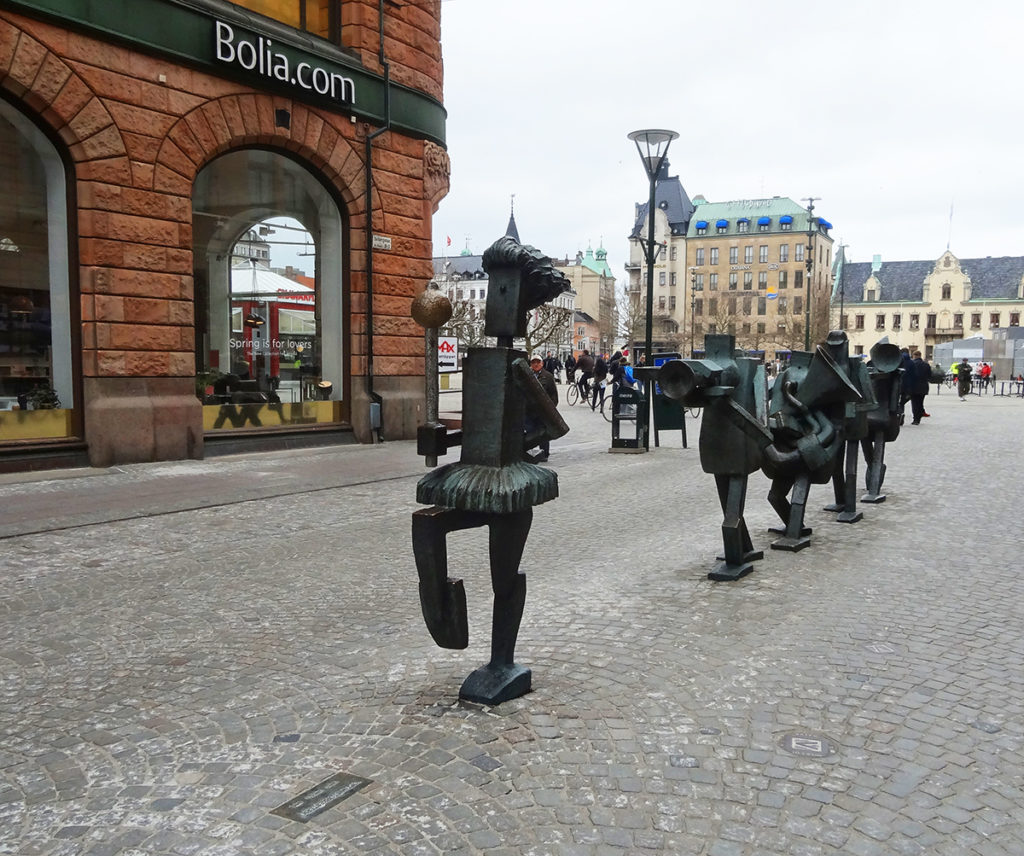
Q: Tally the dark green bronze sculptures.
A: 5